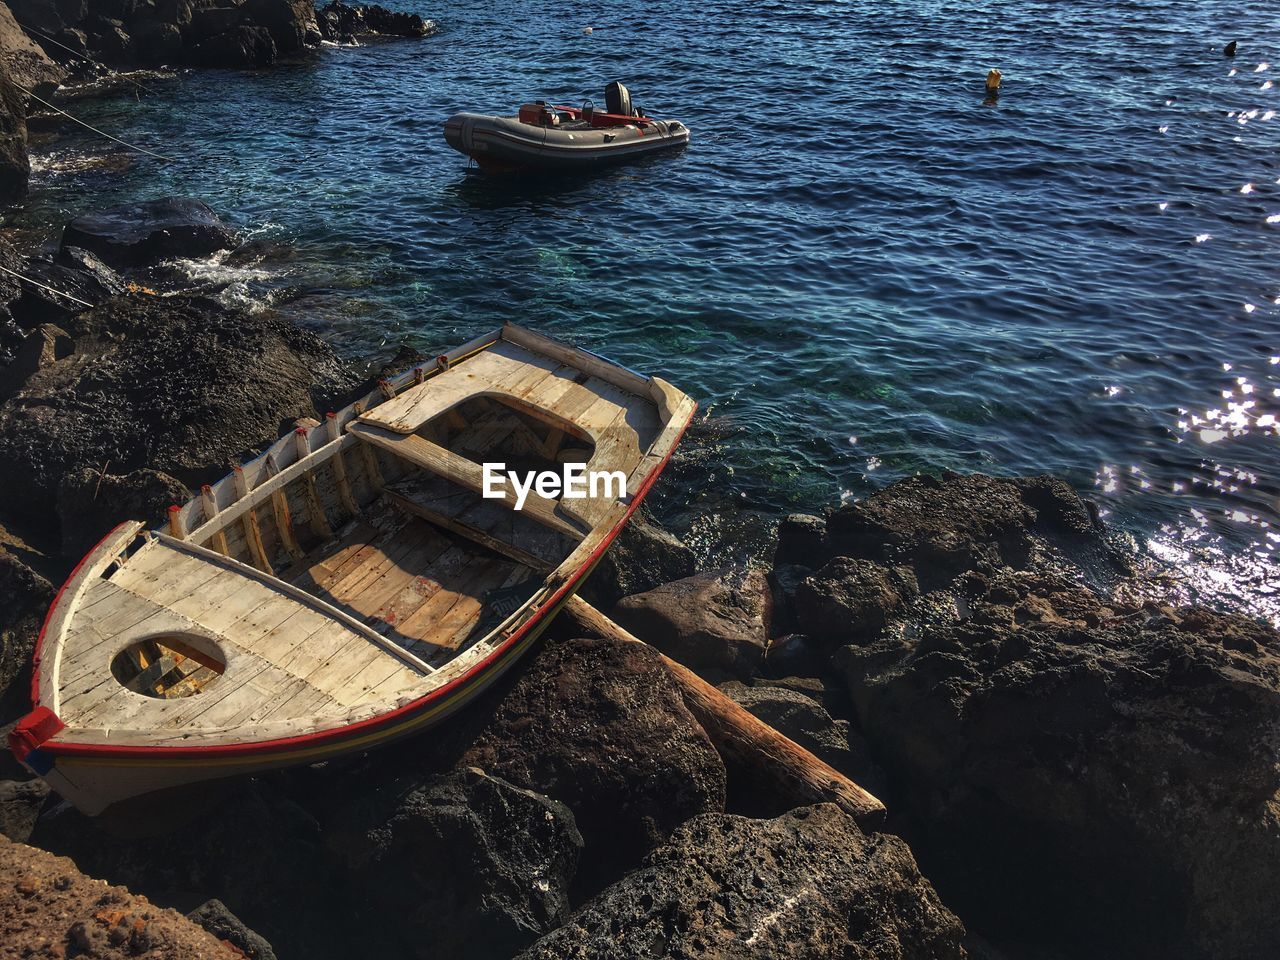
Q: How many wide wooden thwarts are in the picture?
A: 1